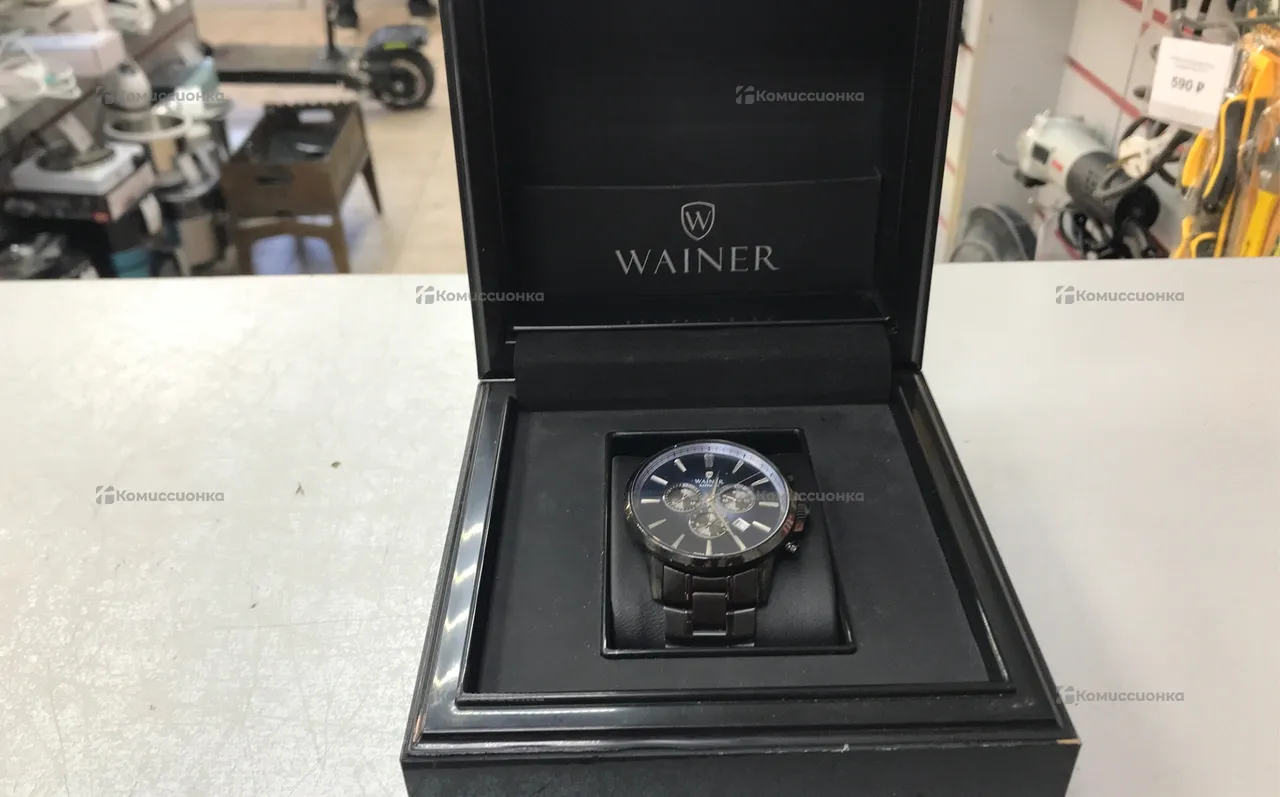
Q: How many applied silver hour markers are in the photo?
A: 12